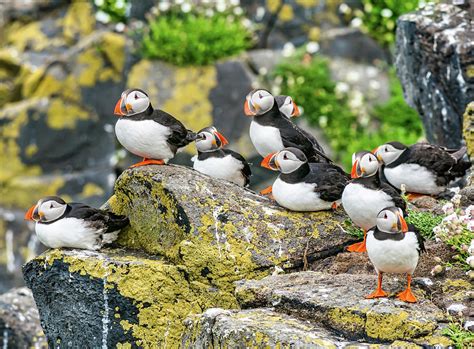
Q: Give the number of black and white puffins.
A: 9